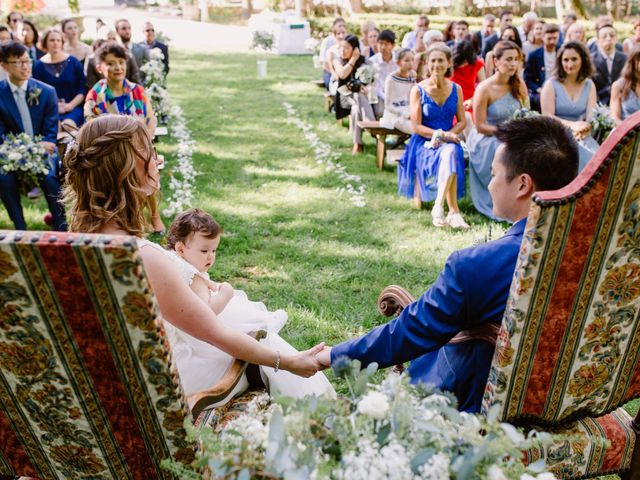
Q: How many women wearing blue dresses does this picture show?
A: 5